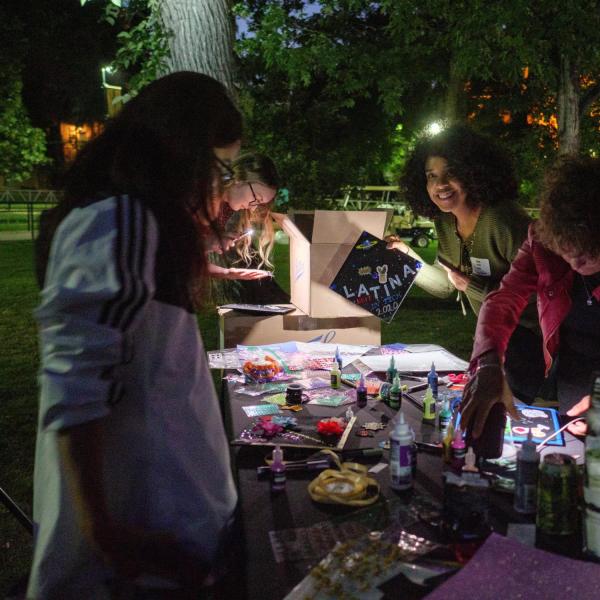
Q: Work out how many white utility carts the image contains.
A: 1